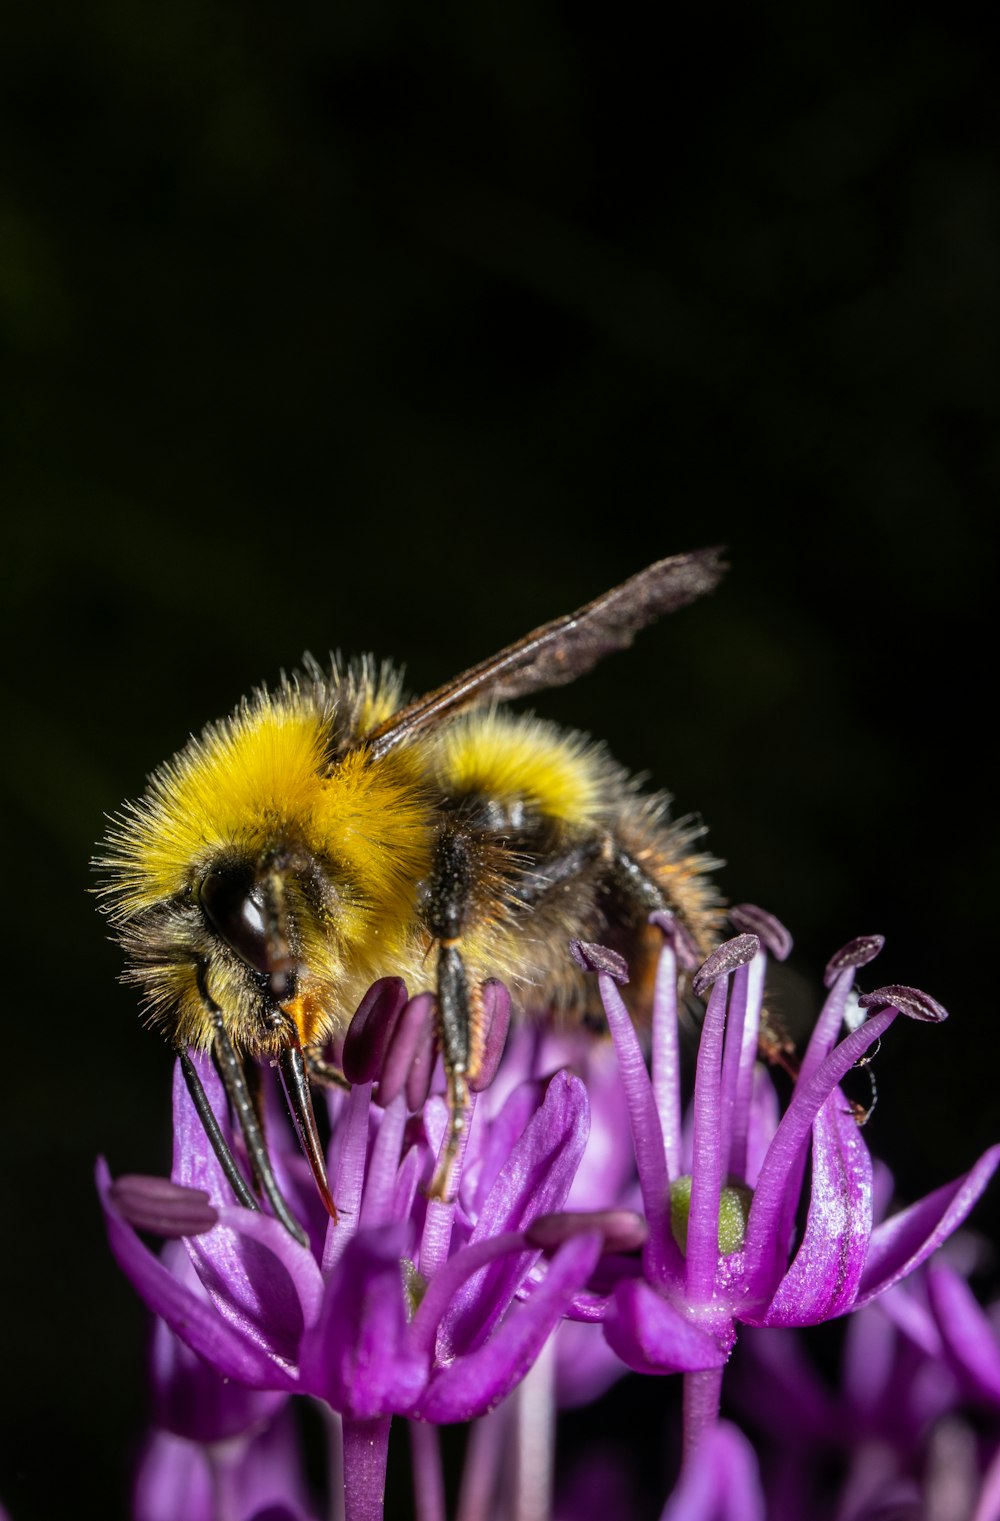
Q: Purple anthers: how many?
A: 11